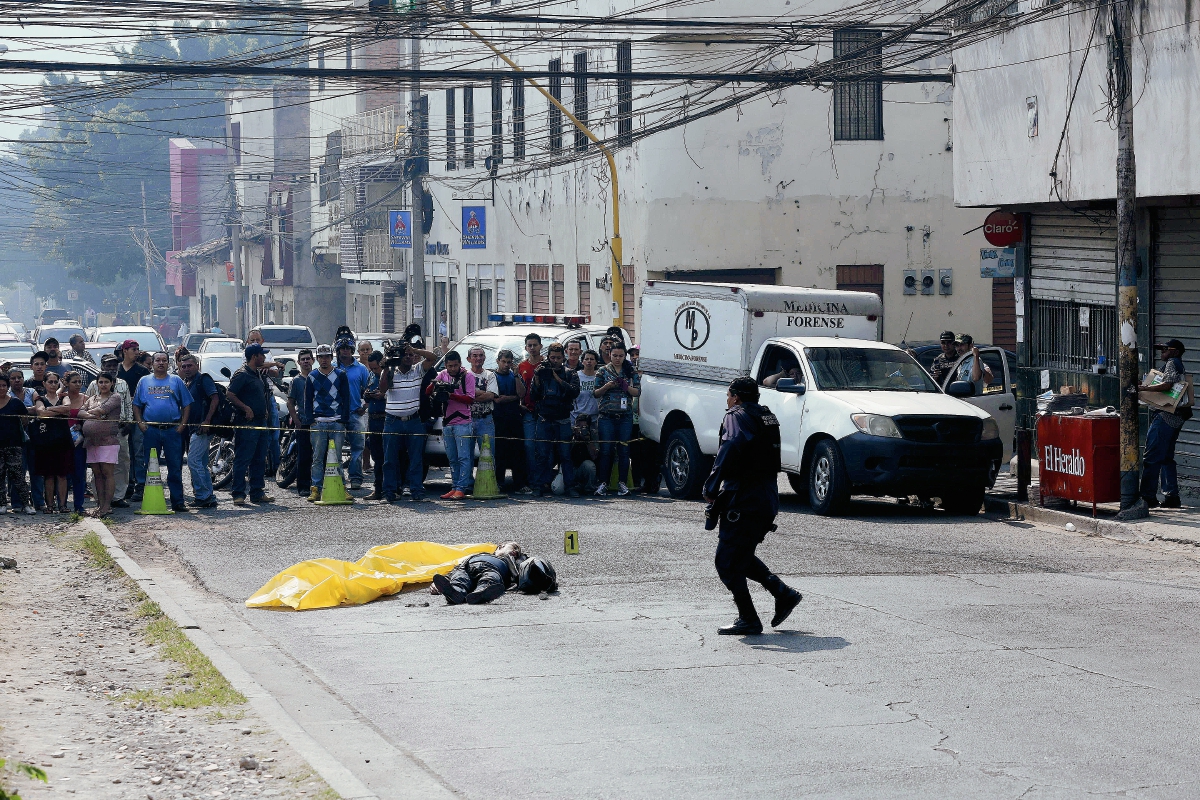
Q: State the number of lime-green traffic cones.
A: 4